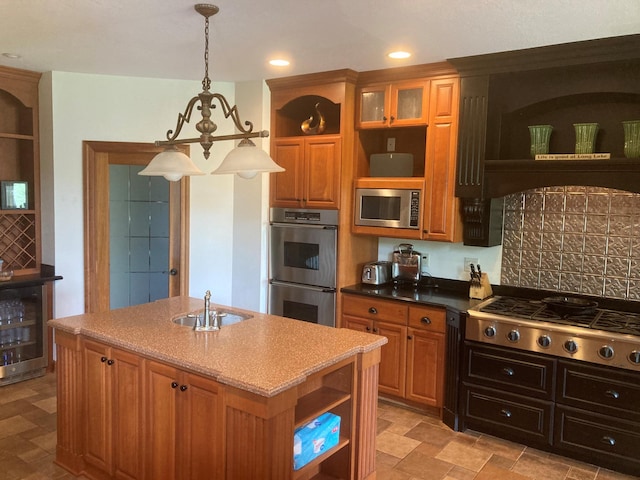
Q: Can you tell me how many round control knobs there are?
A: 6